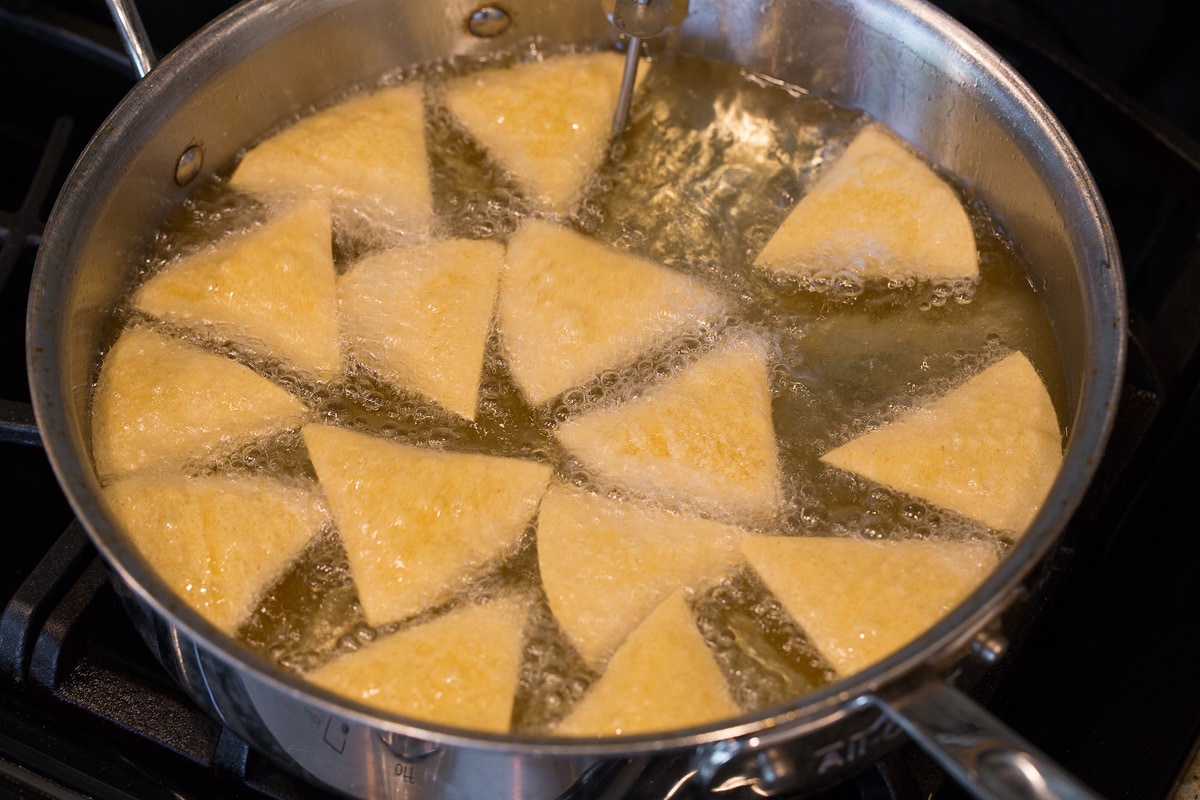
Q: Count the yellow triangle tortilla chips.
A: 15